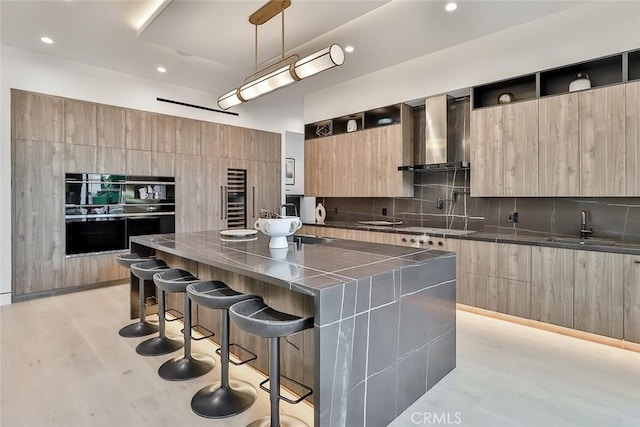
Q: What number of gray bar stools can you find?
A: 5